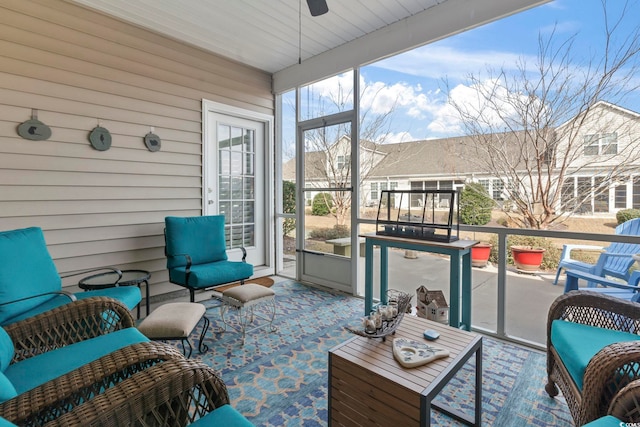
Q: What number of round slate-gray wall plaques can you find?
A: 3